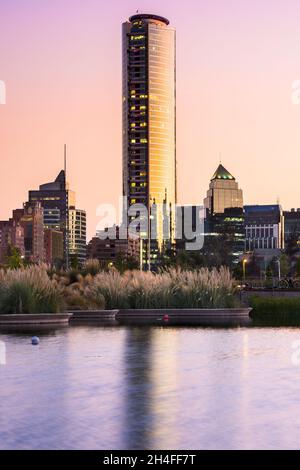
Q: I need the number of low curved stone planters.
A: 3